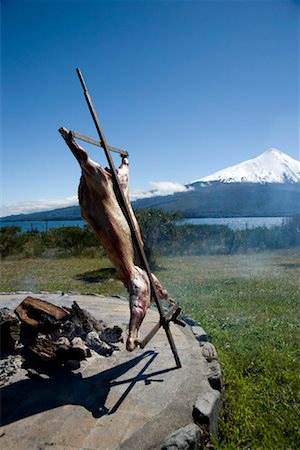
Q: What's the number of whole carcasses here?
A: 1